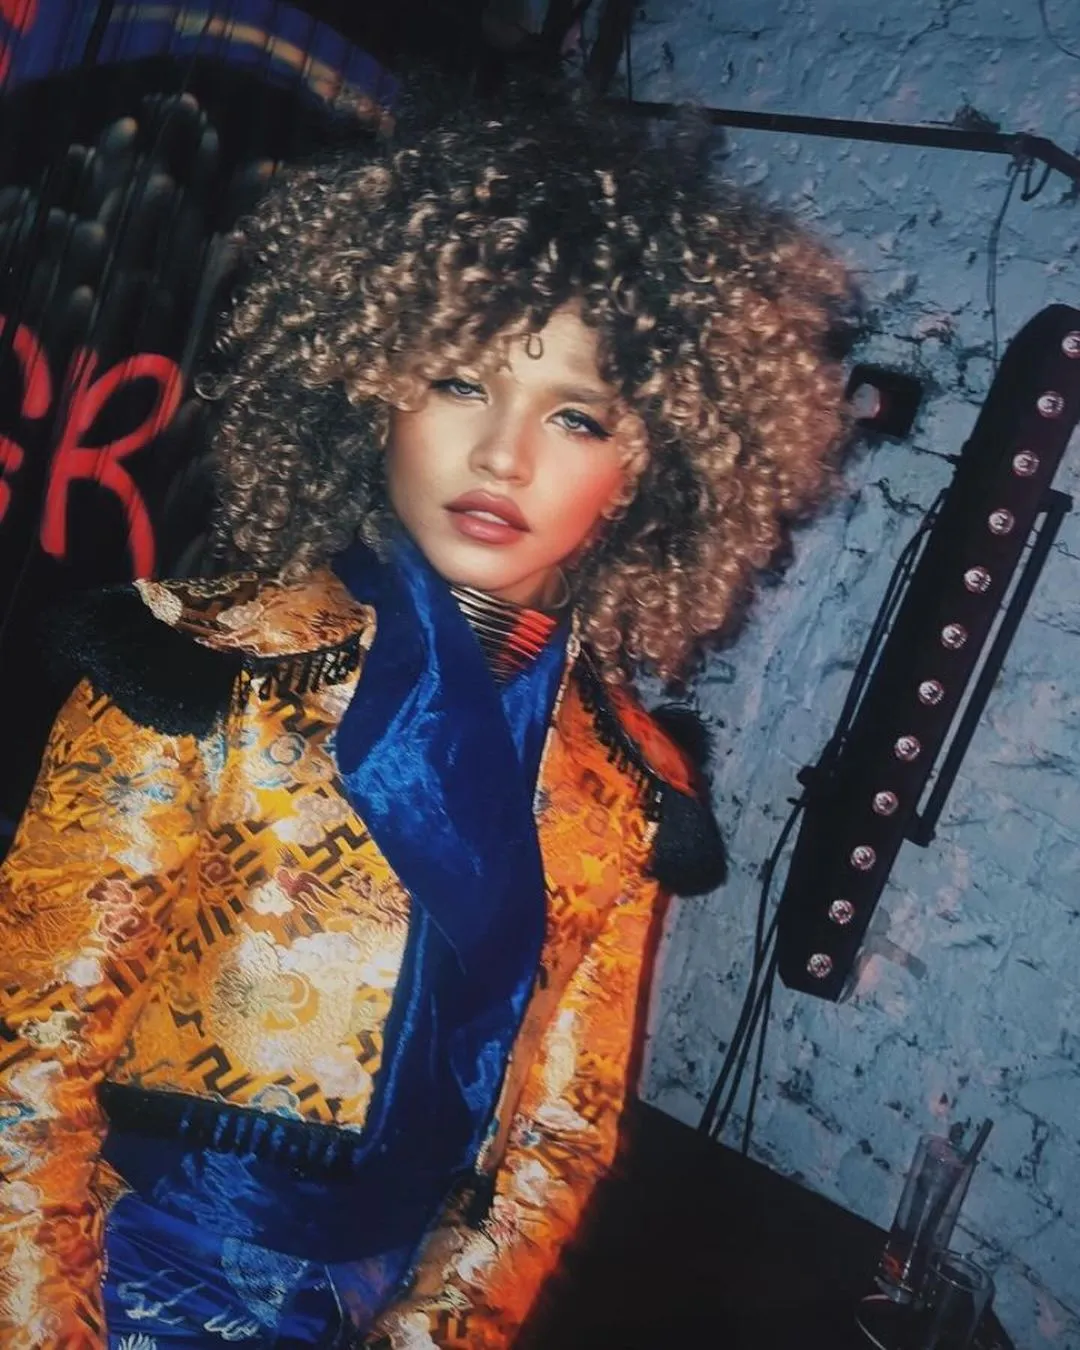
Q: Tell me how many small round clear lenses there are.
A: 12